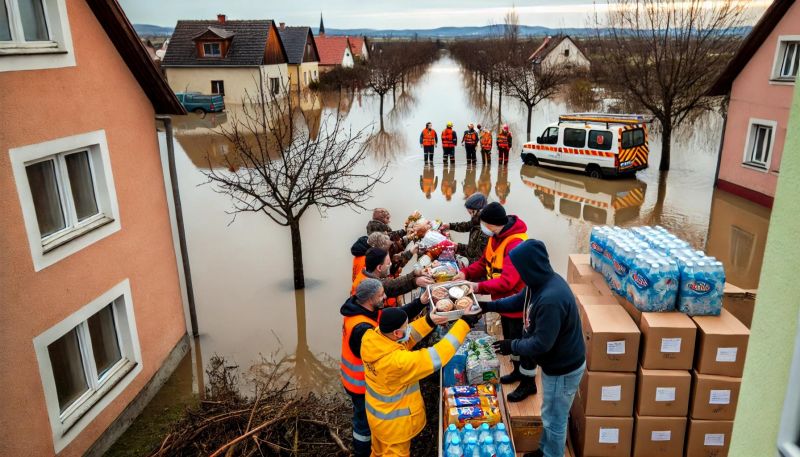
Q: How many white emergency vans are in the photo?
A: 1